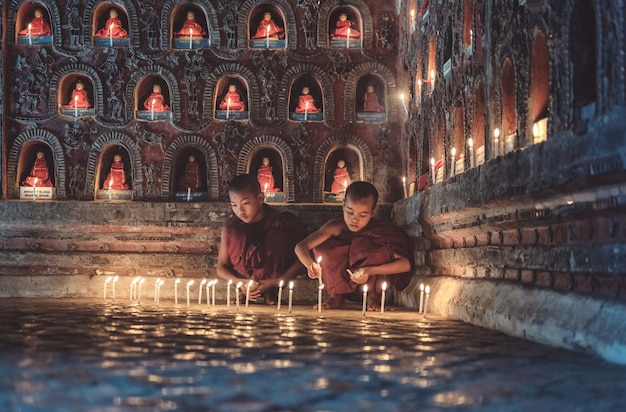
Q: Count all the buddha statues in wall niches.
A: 15